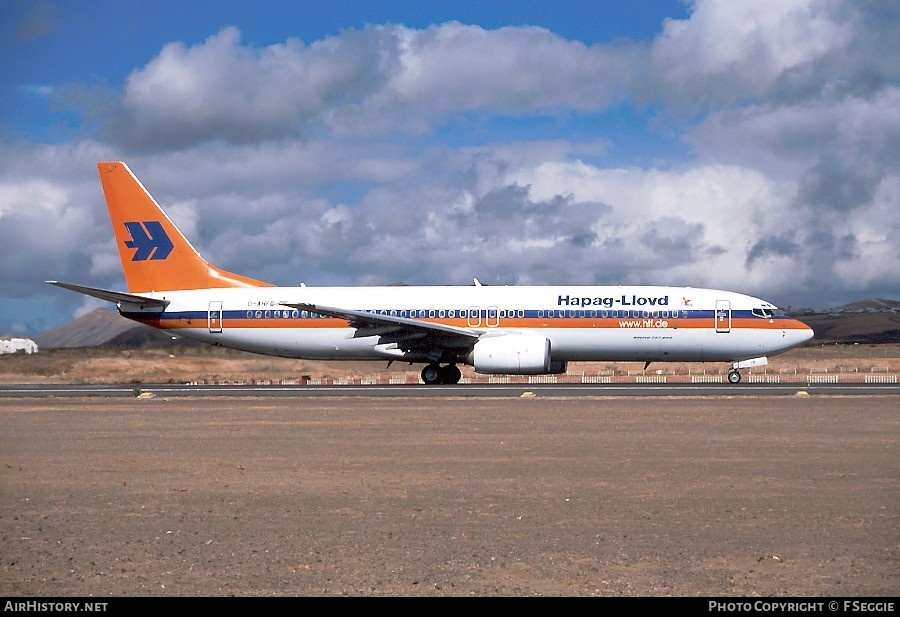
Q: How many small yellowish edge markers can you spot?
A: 3